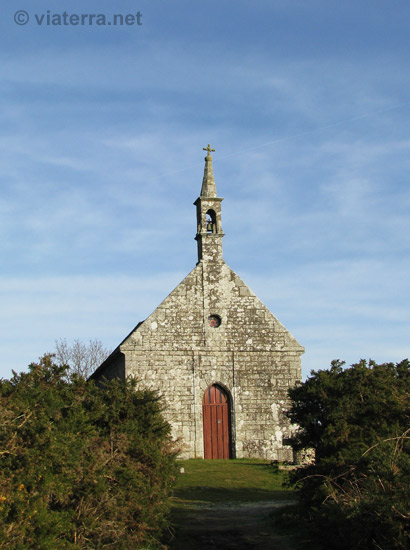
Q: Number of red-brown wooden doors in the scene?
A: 1